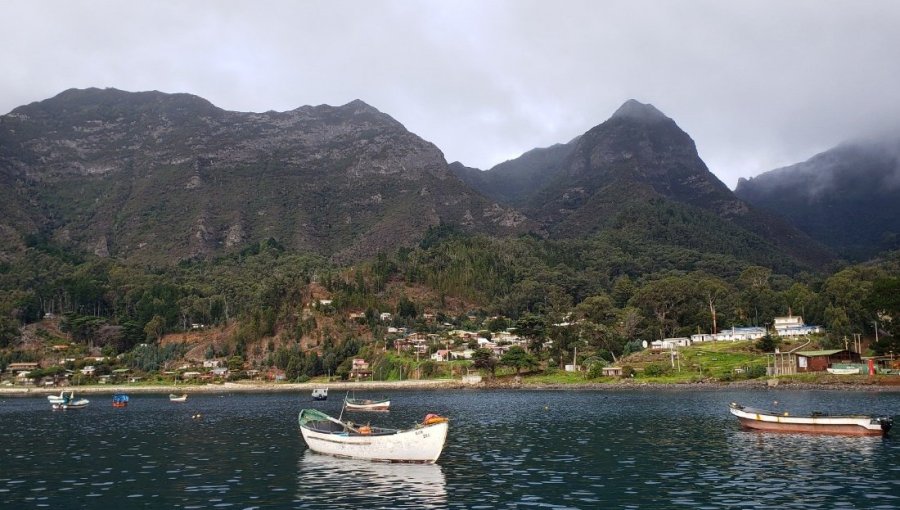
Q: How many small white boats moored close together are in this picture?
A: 2